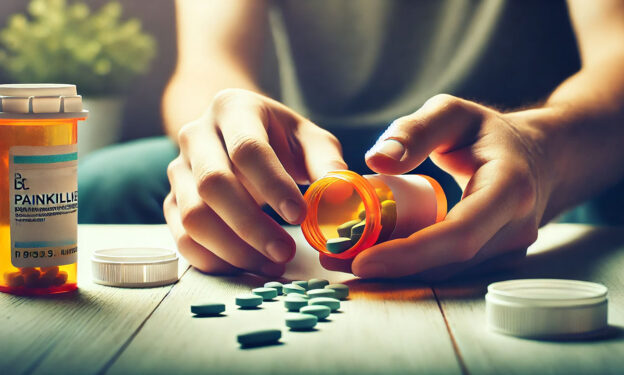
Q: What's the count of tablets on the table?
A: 15